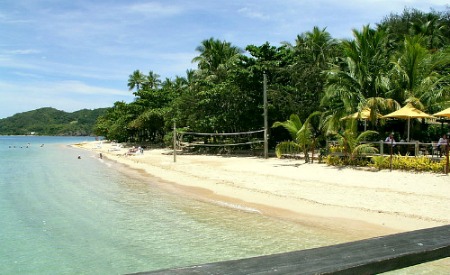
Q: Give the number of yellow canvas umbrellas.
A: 3